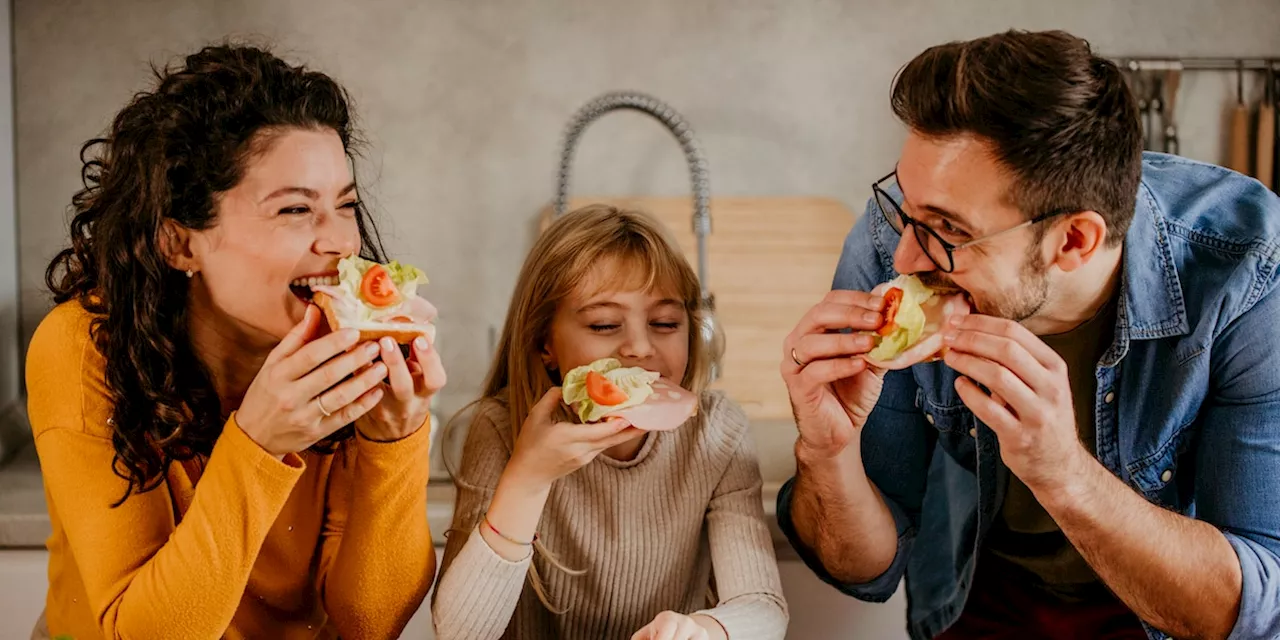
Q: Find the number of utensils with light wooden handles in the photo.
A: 2